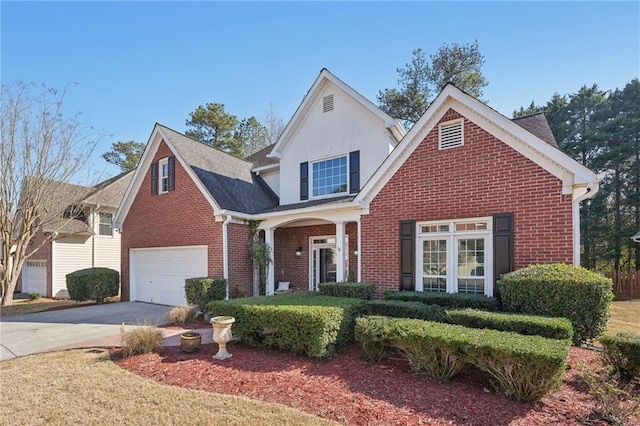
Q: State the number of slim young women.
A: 0